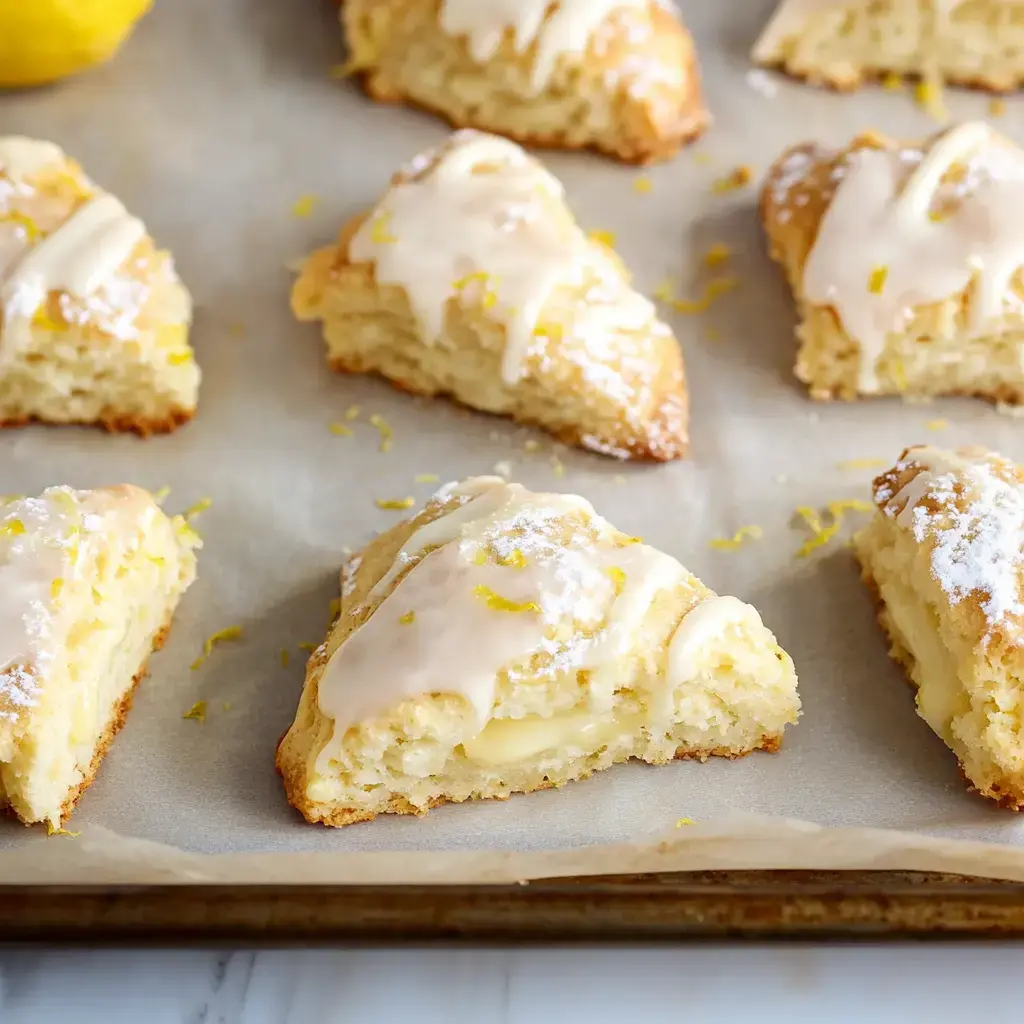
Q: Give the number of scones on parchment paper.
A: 8